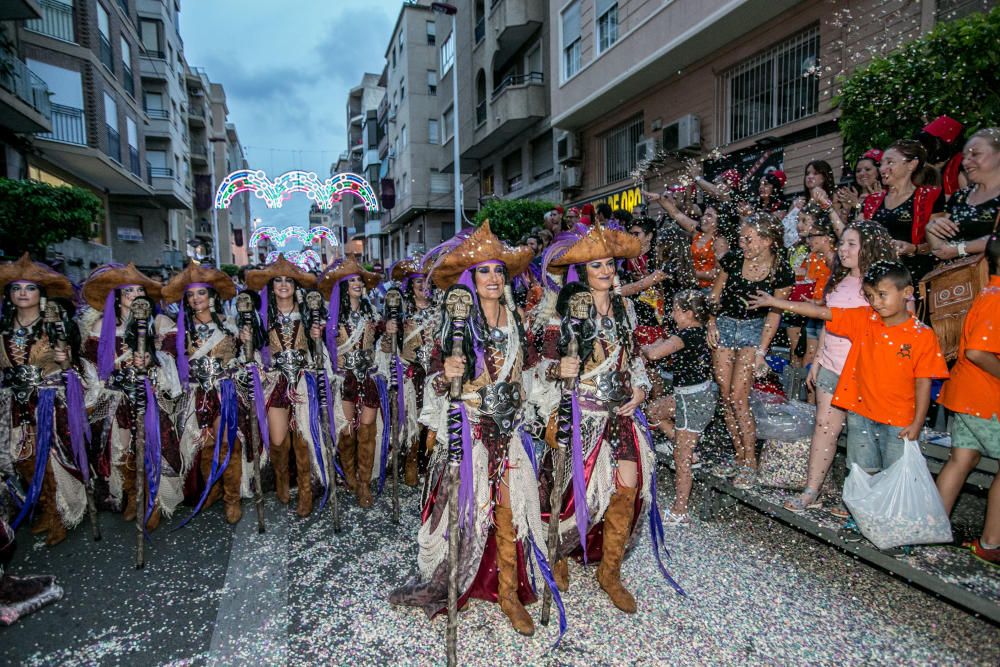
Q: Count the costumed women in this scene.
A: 8